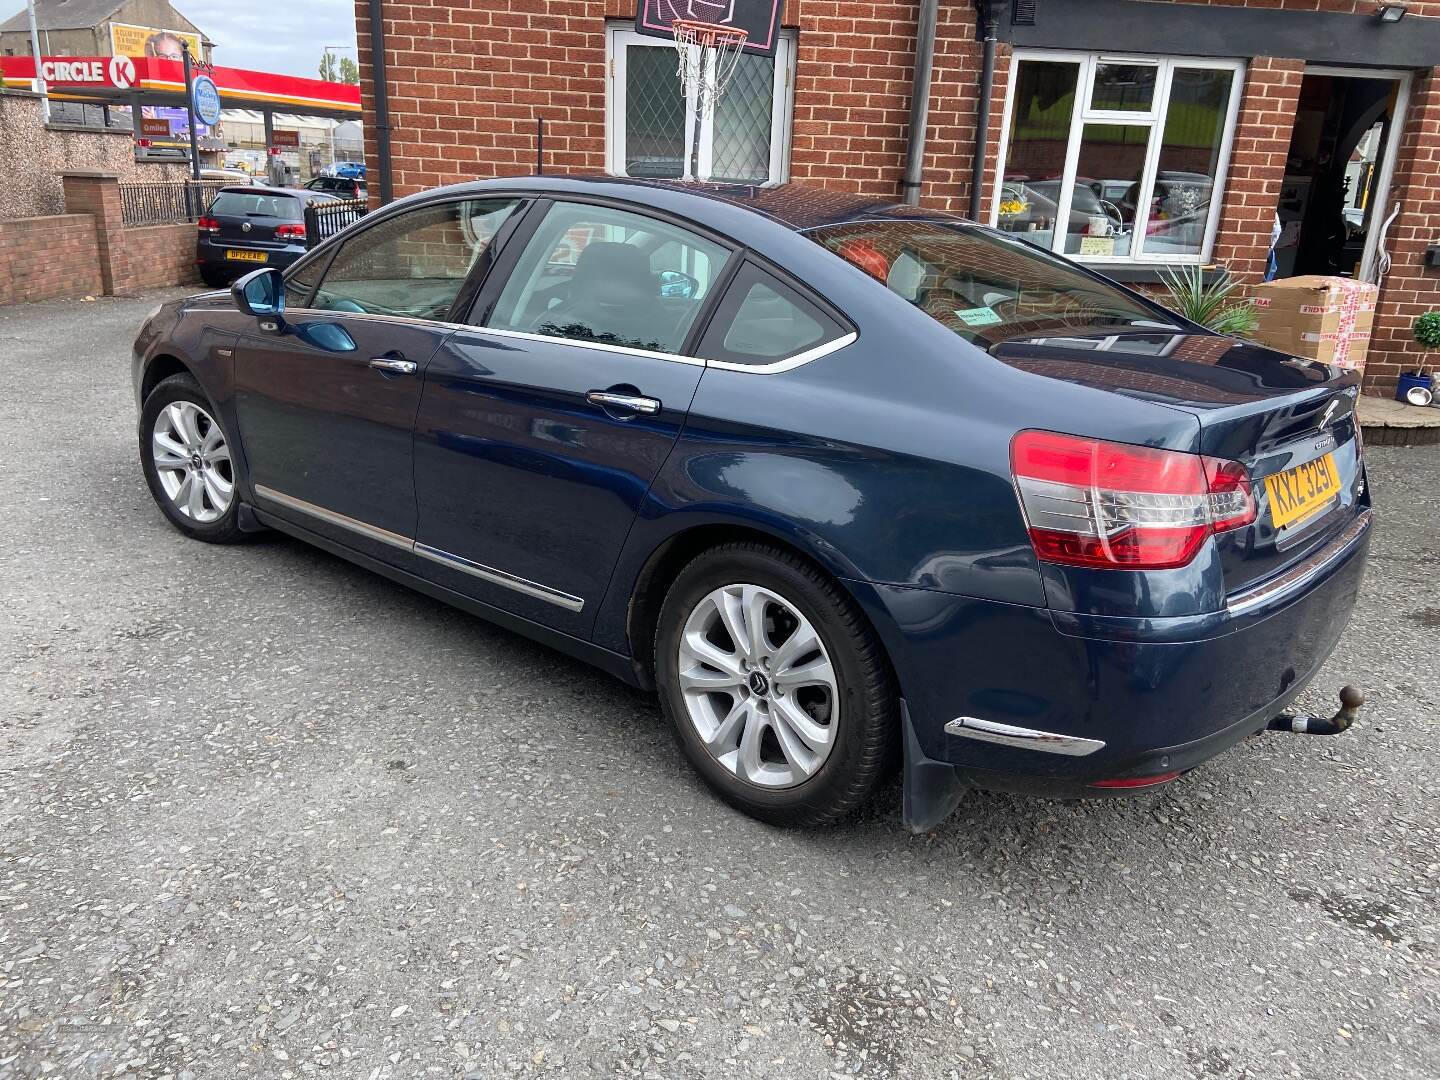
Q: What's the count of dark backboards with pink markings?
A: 1